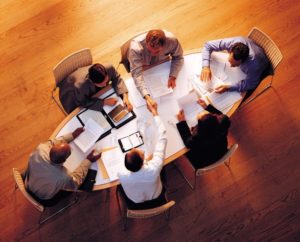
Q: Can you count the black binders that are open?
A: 2